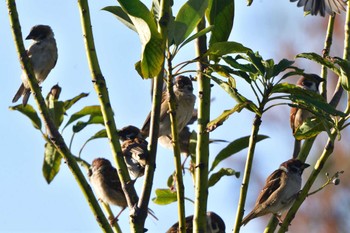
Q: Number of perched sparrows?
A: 7